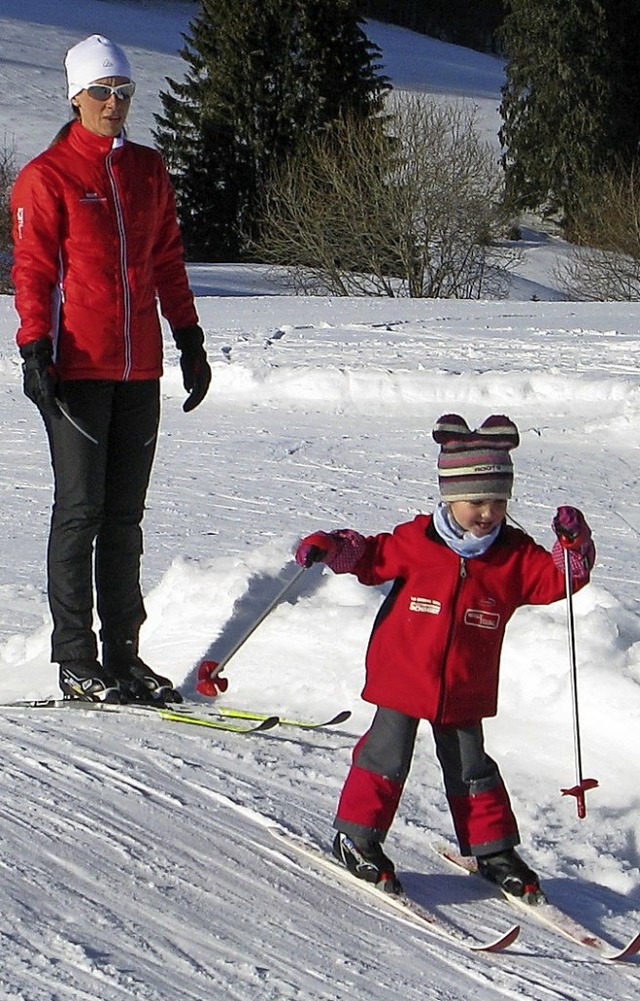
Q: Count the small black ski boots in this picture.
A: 2